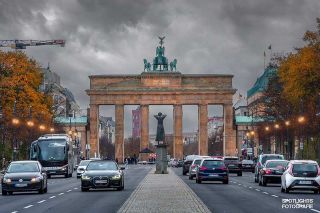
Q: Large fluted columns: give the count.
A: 6